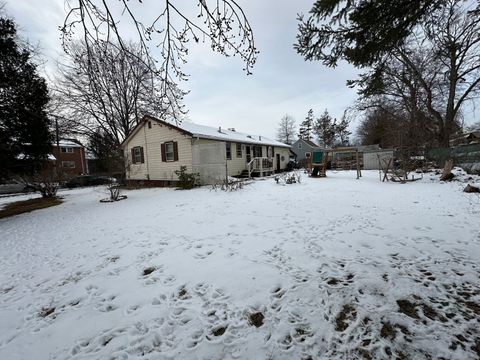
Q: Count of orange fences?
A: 0